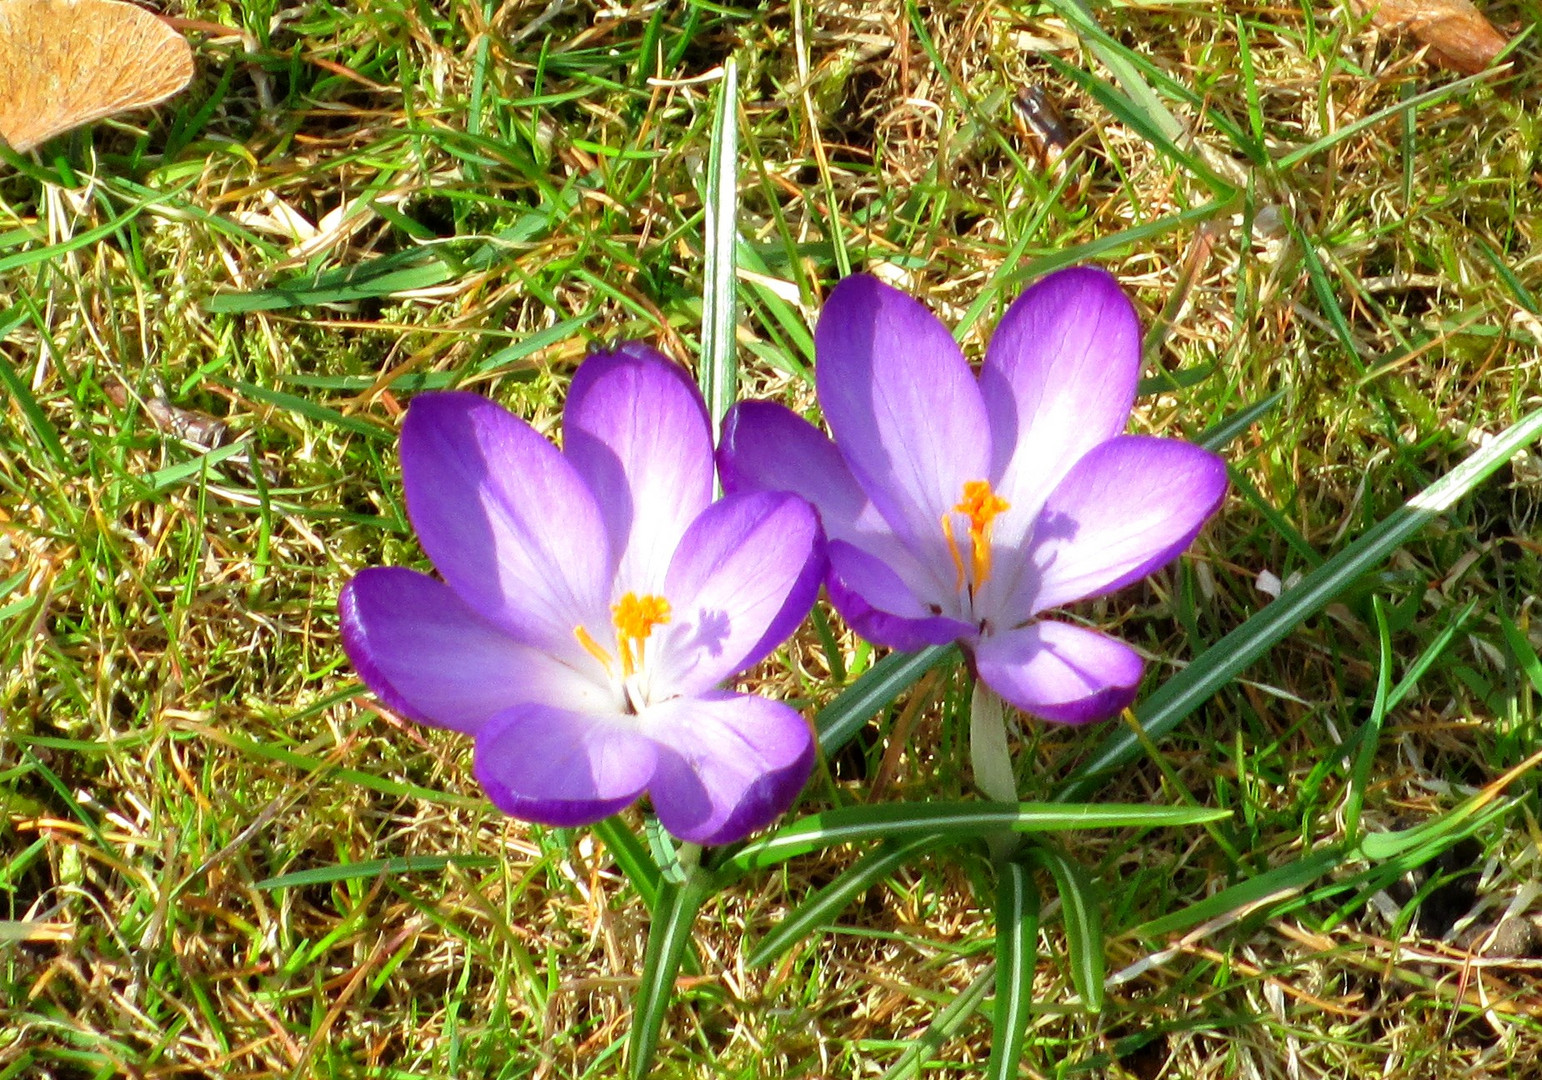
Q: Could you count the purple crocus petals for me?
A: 12